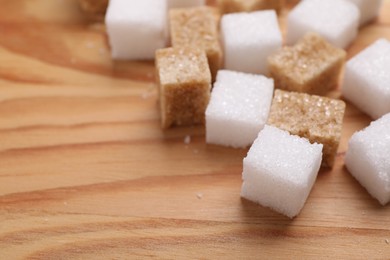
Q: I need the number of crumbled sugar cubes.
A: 0